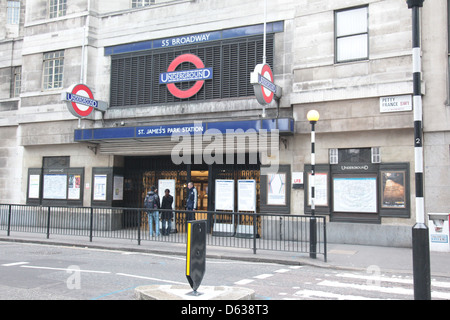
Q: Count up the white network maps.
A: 2